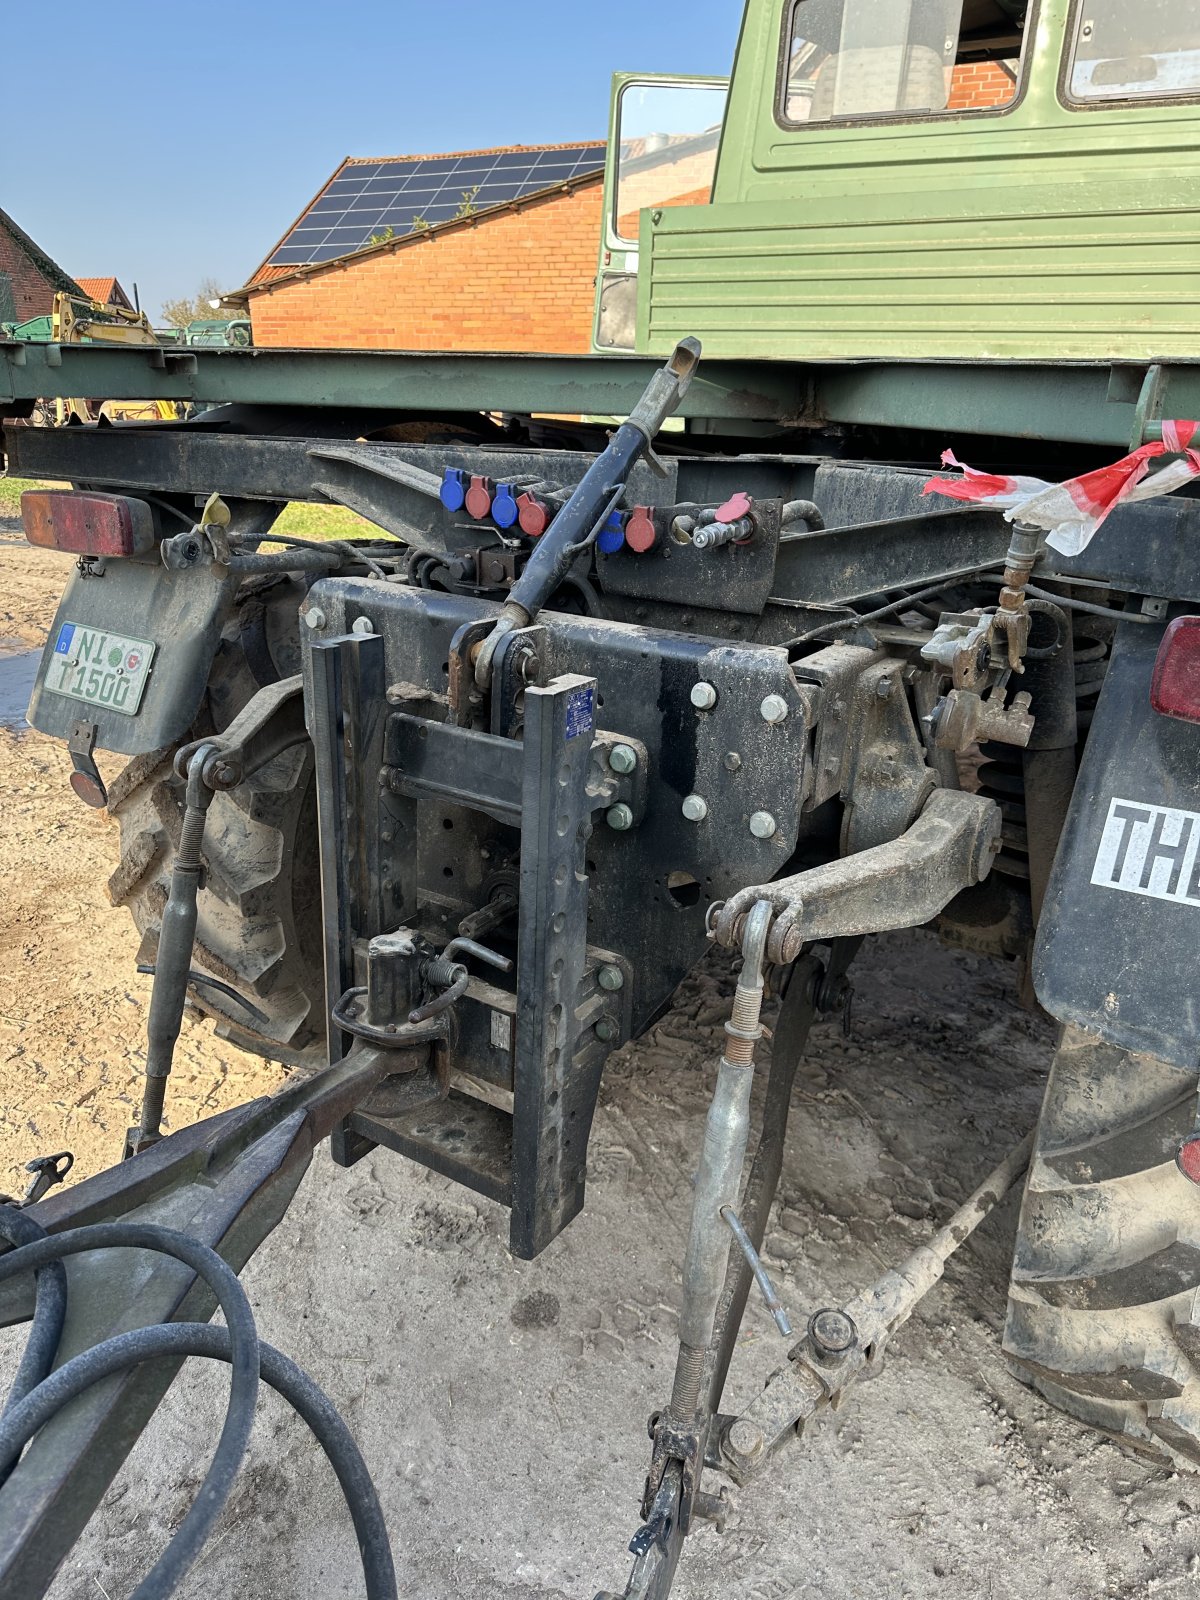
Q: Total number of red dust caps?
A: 4